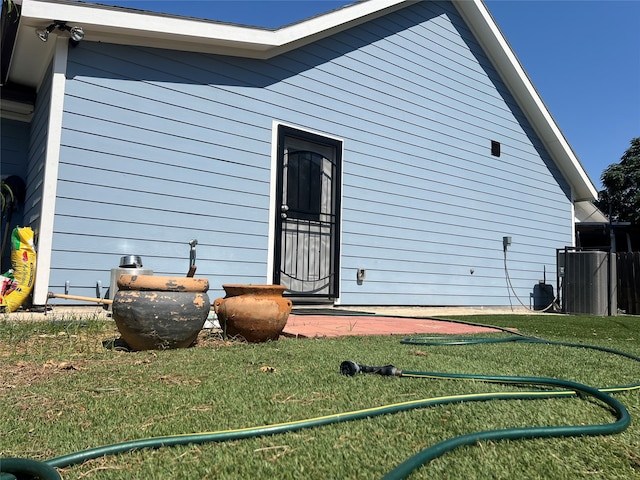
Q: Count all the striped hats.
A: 0